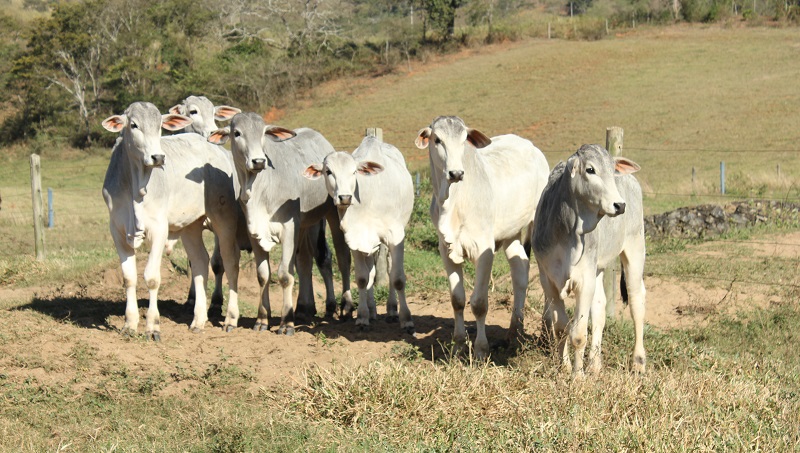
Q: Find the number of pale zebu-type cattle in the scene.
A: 6